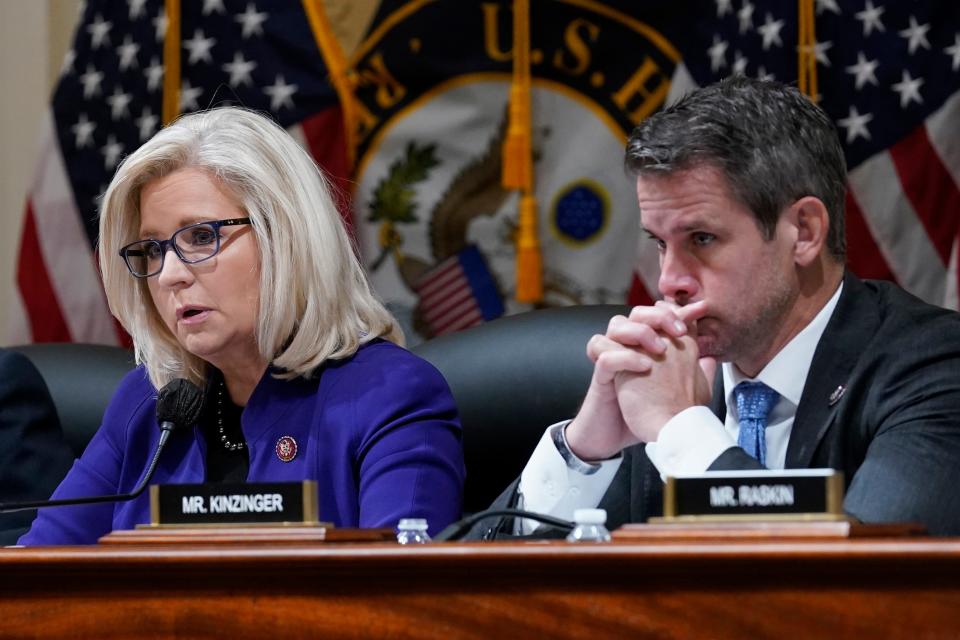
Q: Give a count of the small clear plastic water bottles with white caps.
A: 2